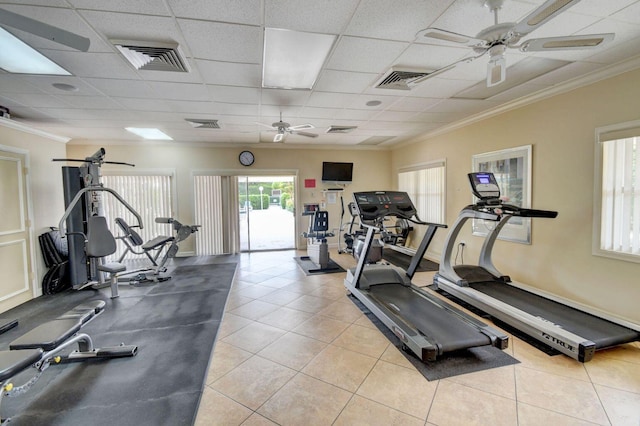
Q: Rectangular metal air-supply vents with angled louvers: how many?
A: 4